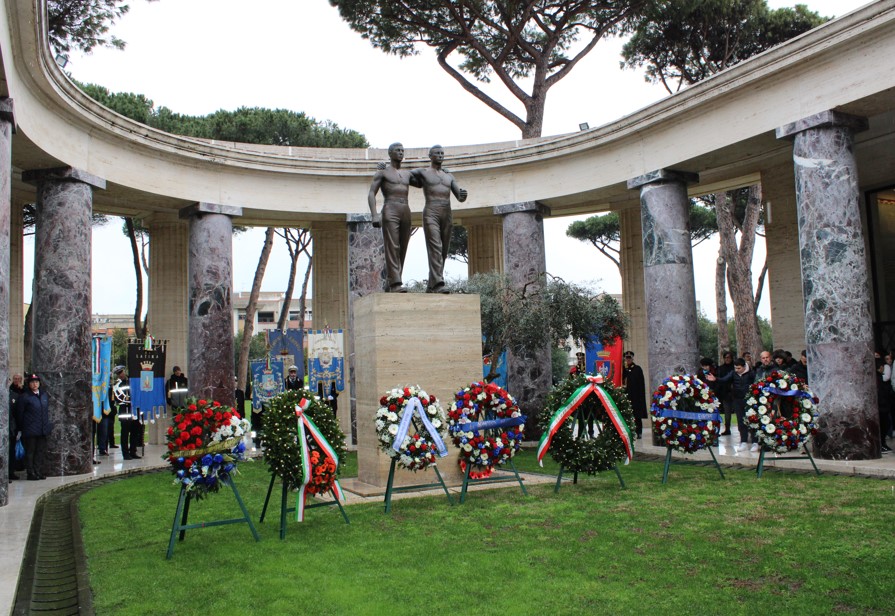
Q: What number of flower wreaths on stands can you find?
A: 7